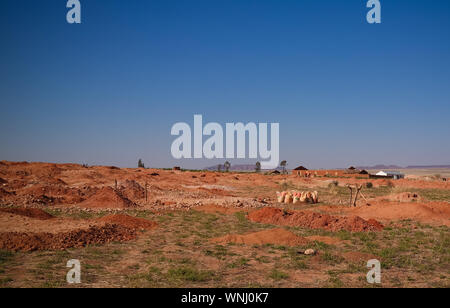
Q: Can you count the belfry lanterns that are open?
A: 0